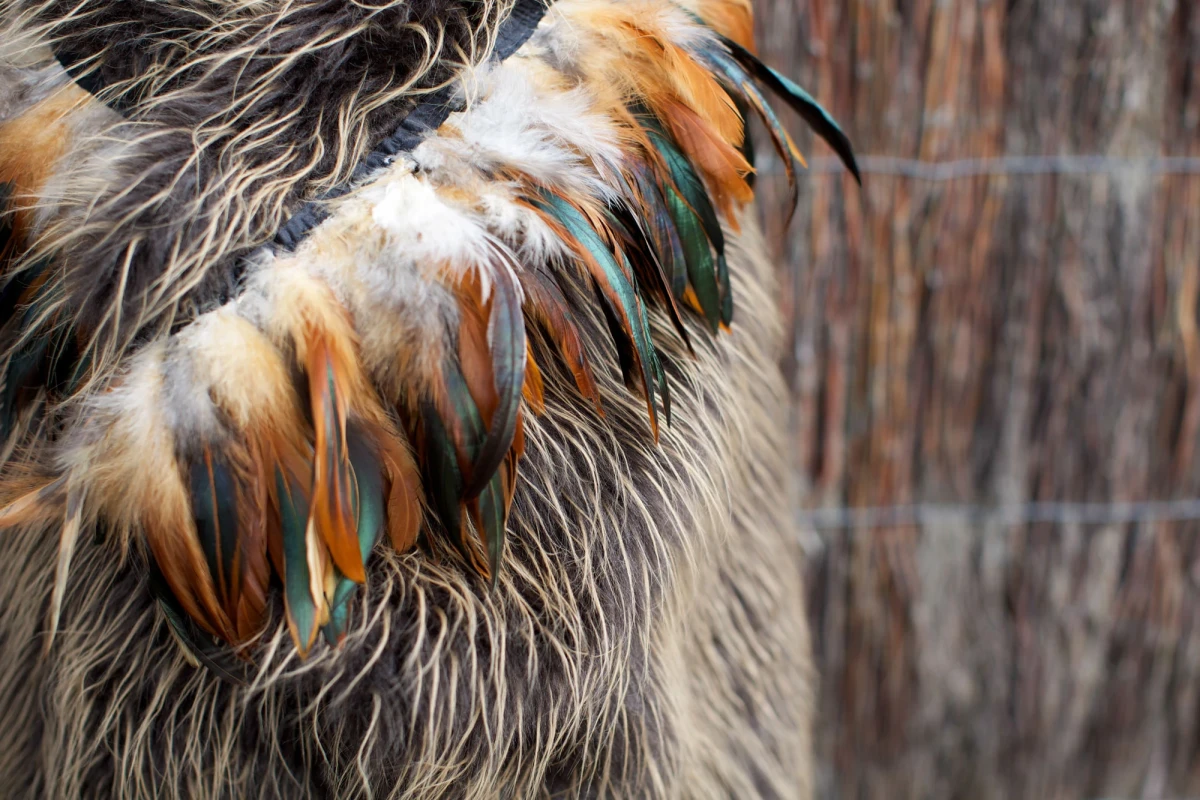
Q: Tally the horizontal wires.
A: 2